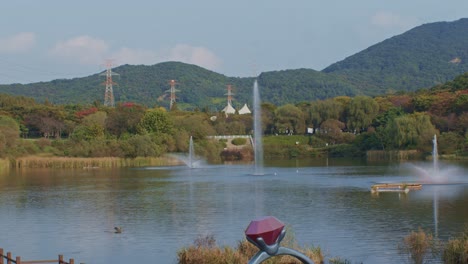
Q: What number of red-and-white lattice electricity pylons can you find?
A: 3